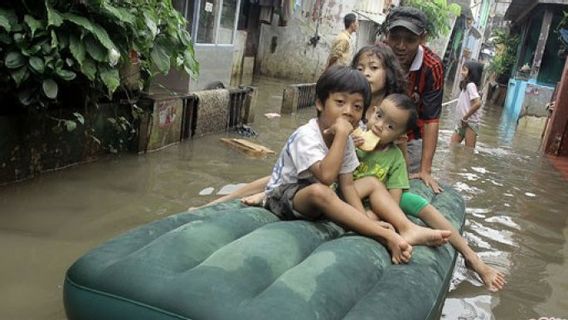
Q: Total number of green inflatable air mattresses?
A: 1